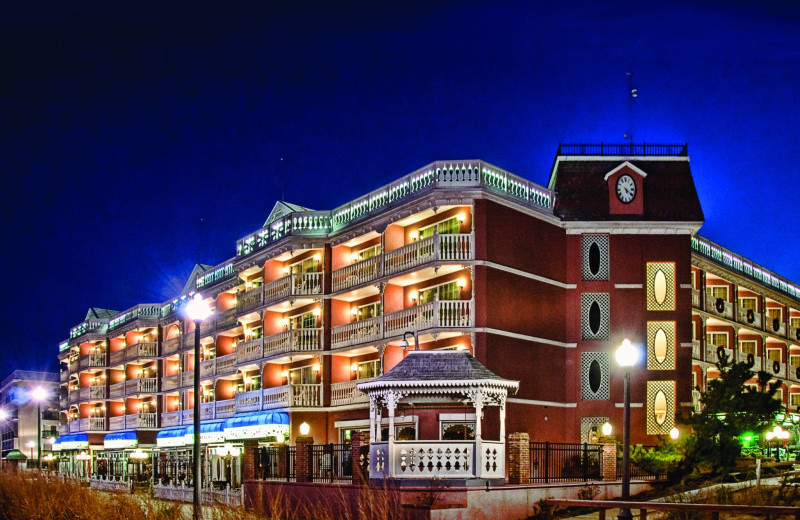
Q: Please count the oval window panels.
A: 6